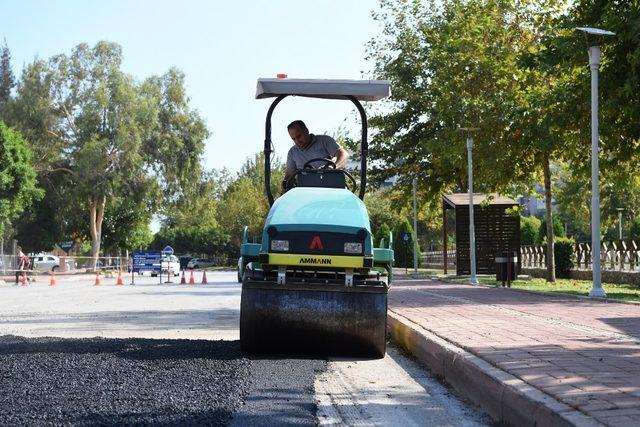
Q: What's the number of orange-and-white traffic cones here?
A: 7